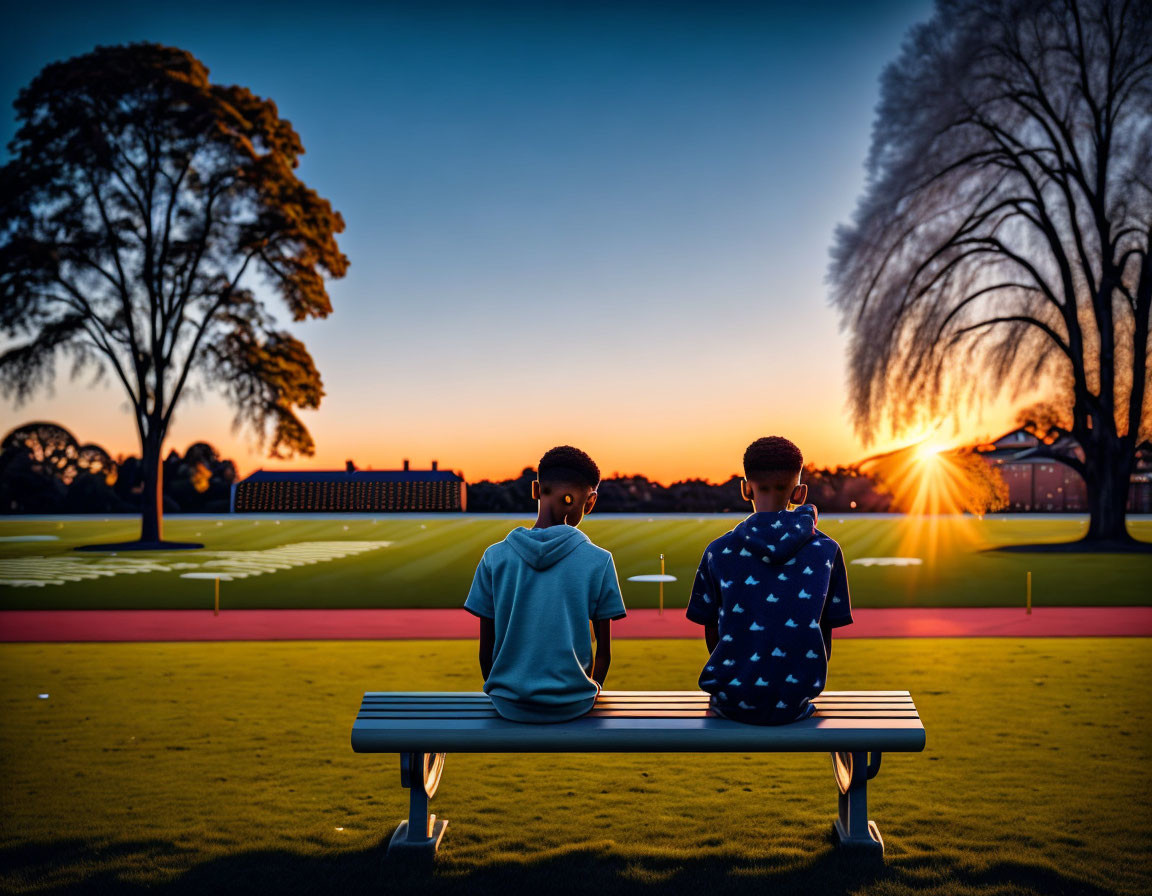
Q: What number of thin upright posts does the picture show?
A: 3